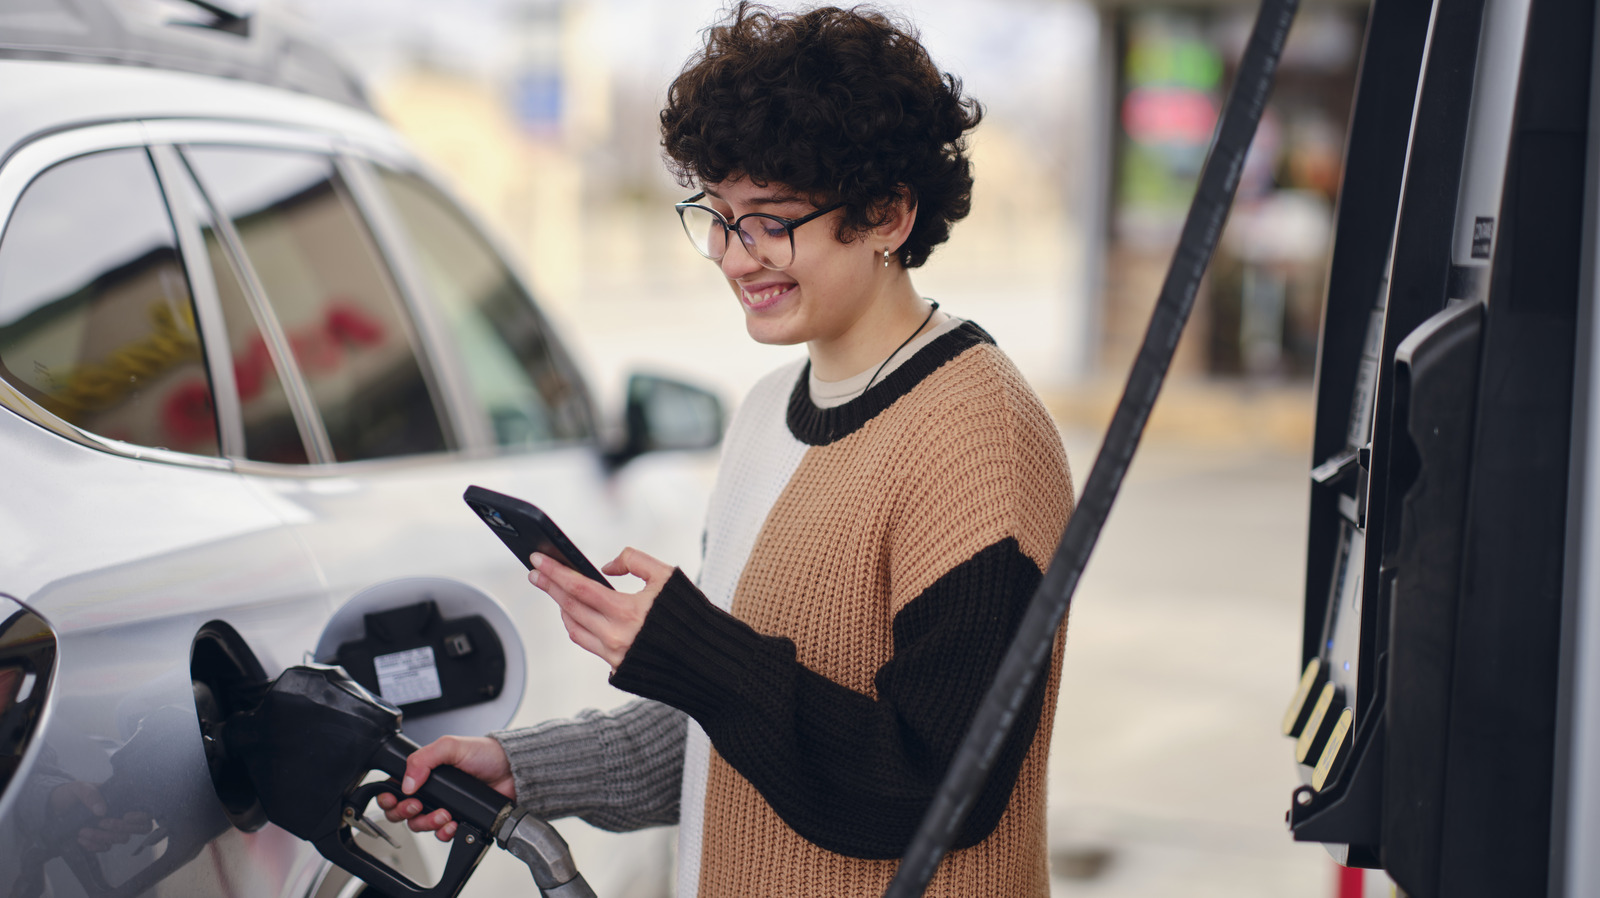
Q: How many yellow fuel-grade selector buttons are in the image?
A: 3